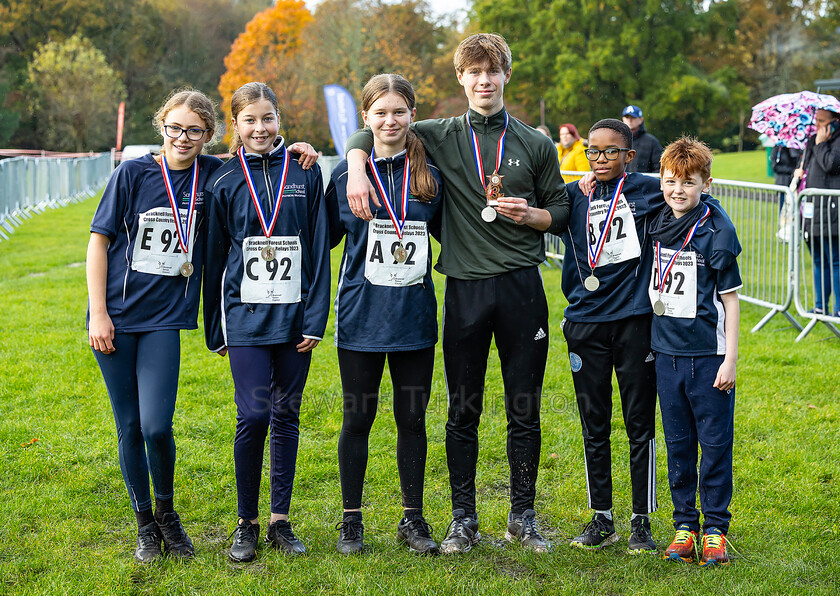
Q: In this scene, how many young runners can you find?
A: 6